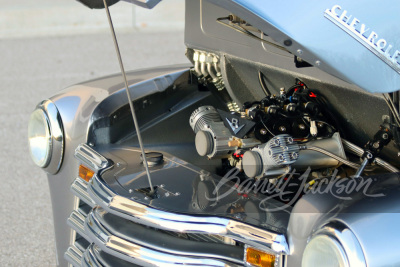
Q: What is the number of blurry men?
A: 0